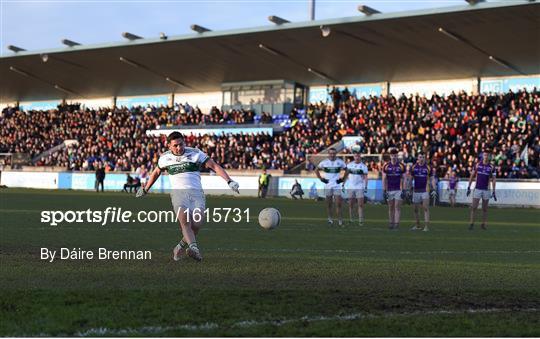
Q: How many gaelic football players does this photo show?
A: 7